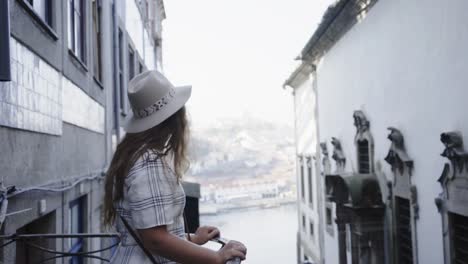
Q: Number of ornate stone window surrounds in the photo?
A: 5